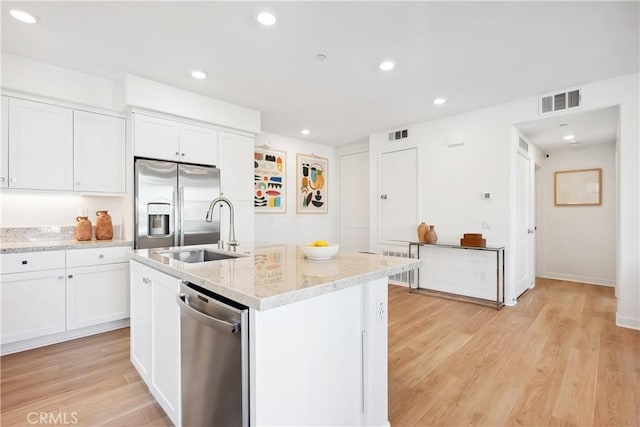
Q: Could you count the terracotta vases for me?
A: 4